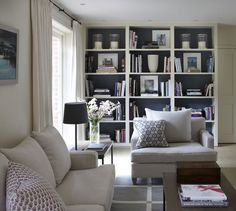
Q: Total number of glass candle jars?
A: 4